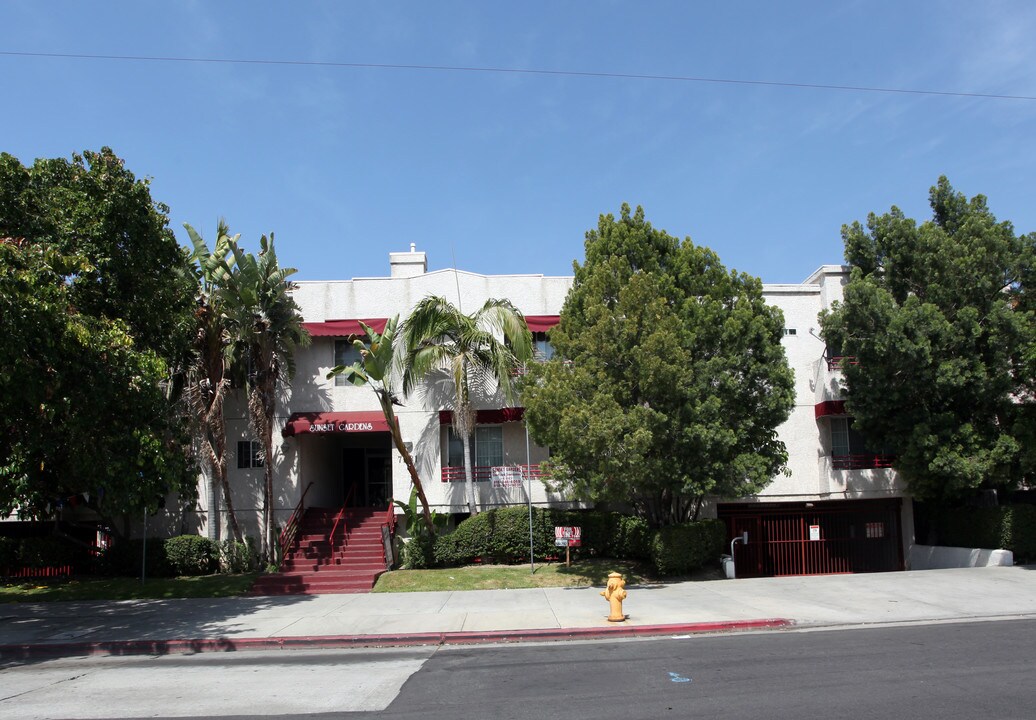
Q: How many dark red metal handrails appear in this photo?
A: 3